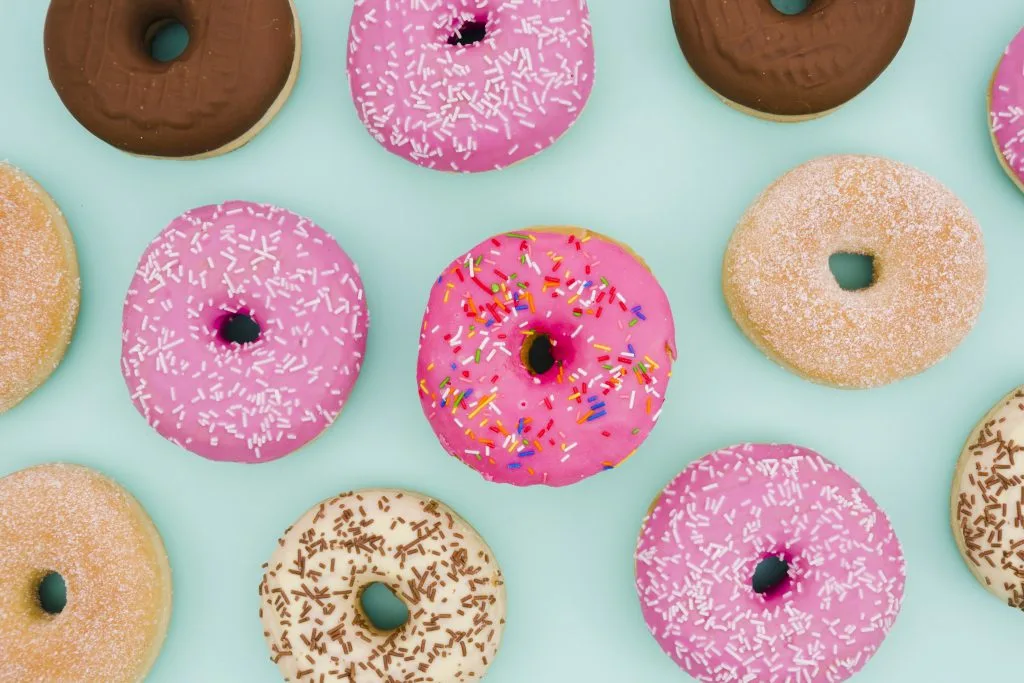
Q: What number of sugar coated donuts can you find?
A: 3